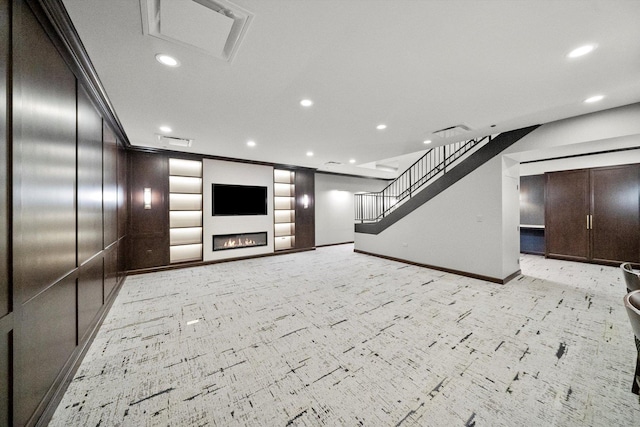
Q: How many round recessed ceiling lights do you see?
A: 10